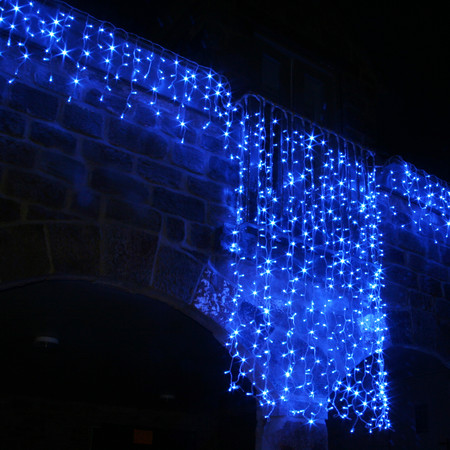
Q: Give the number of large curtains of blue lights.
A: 1